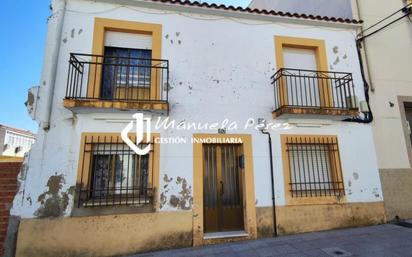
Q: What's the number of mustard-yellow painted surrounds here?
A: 5